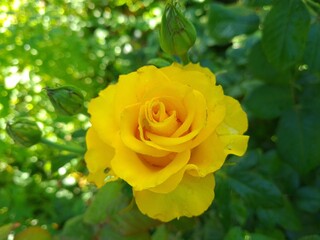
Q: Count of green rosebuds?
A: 3